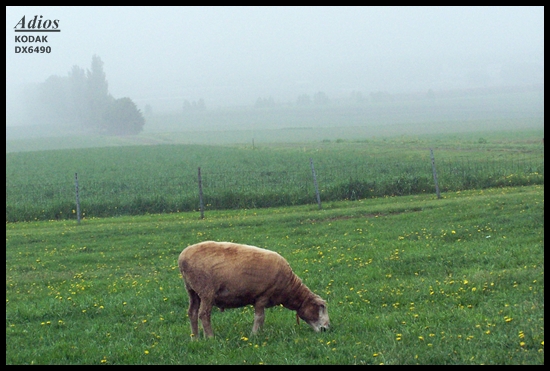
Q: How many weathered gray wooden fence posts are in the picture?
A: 4